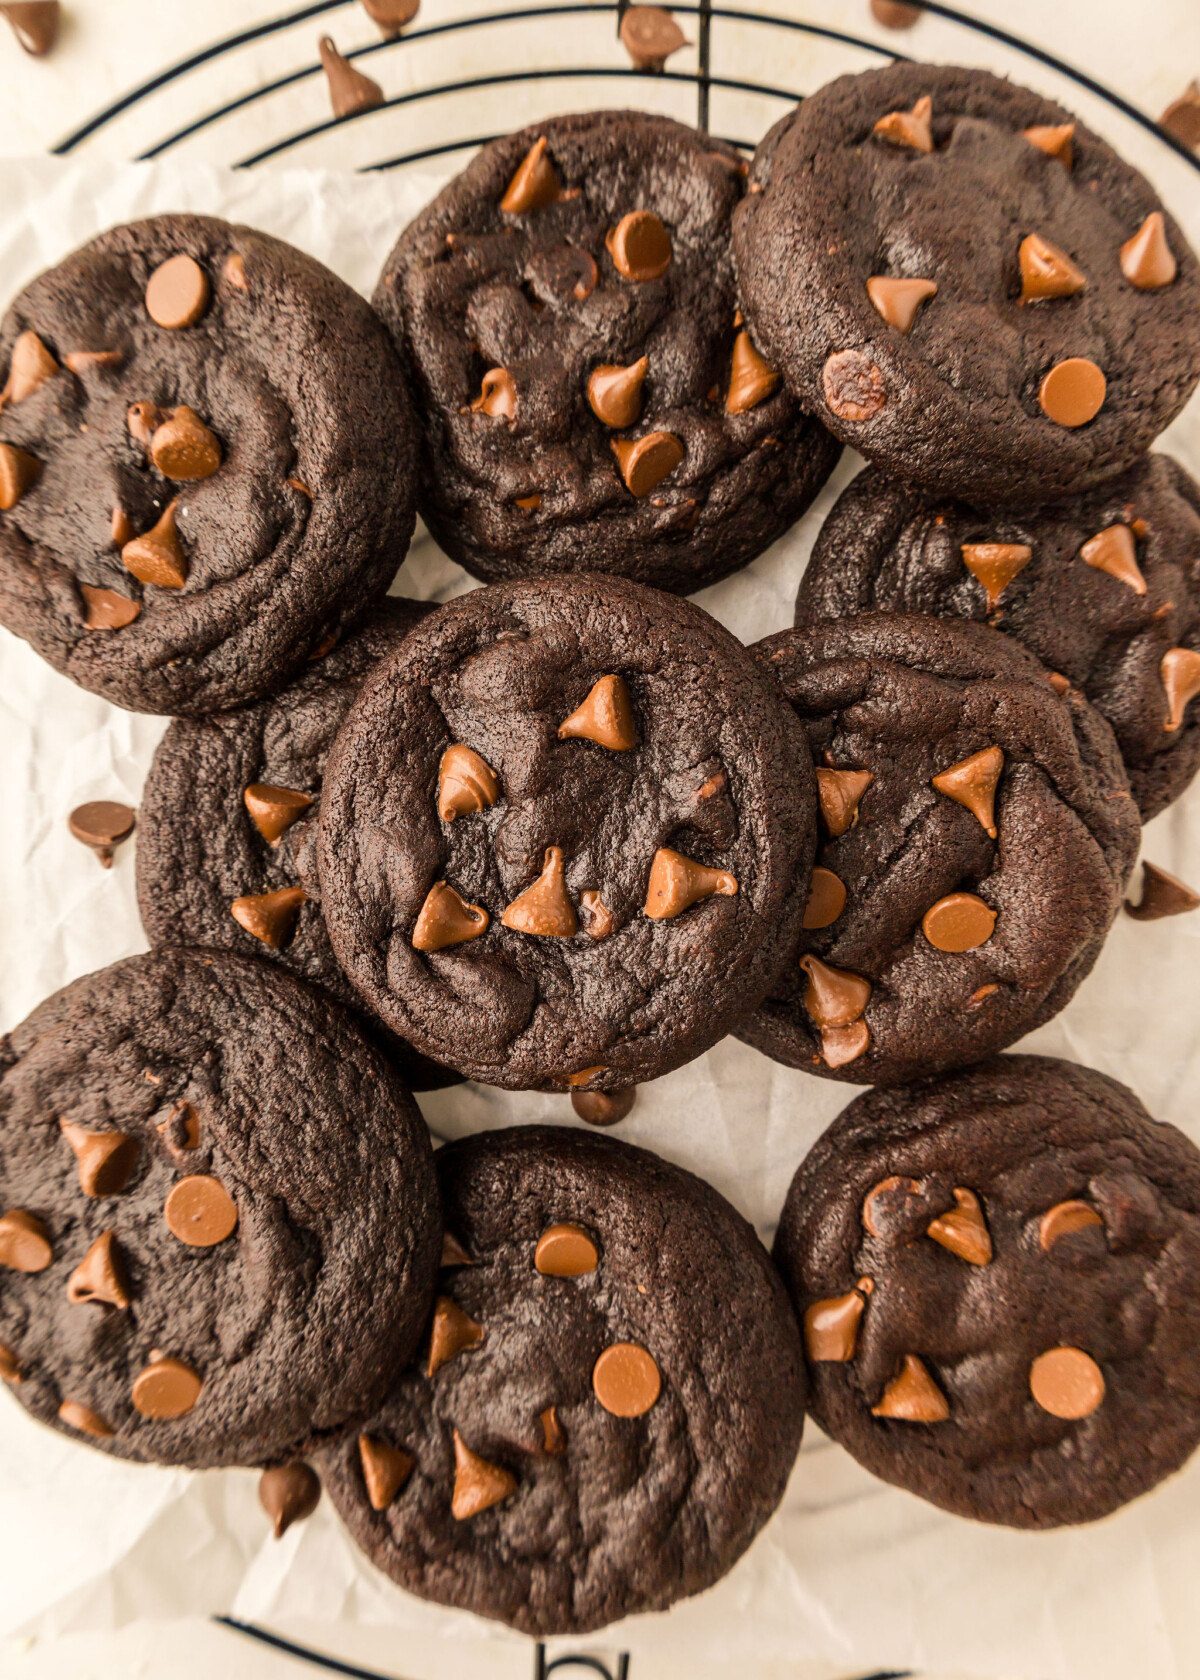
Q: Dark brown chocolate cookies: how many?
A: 10